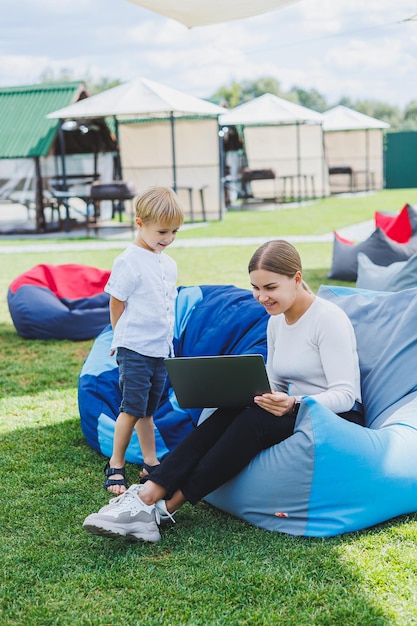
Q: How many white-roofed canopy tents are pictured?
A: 3